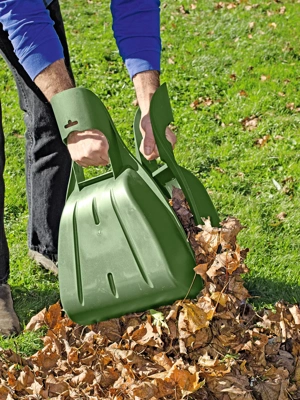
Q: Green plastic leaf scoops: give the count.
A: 2